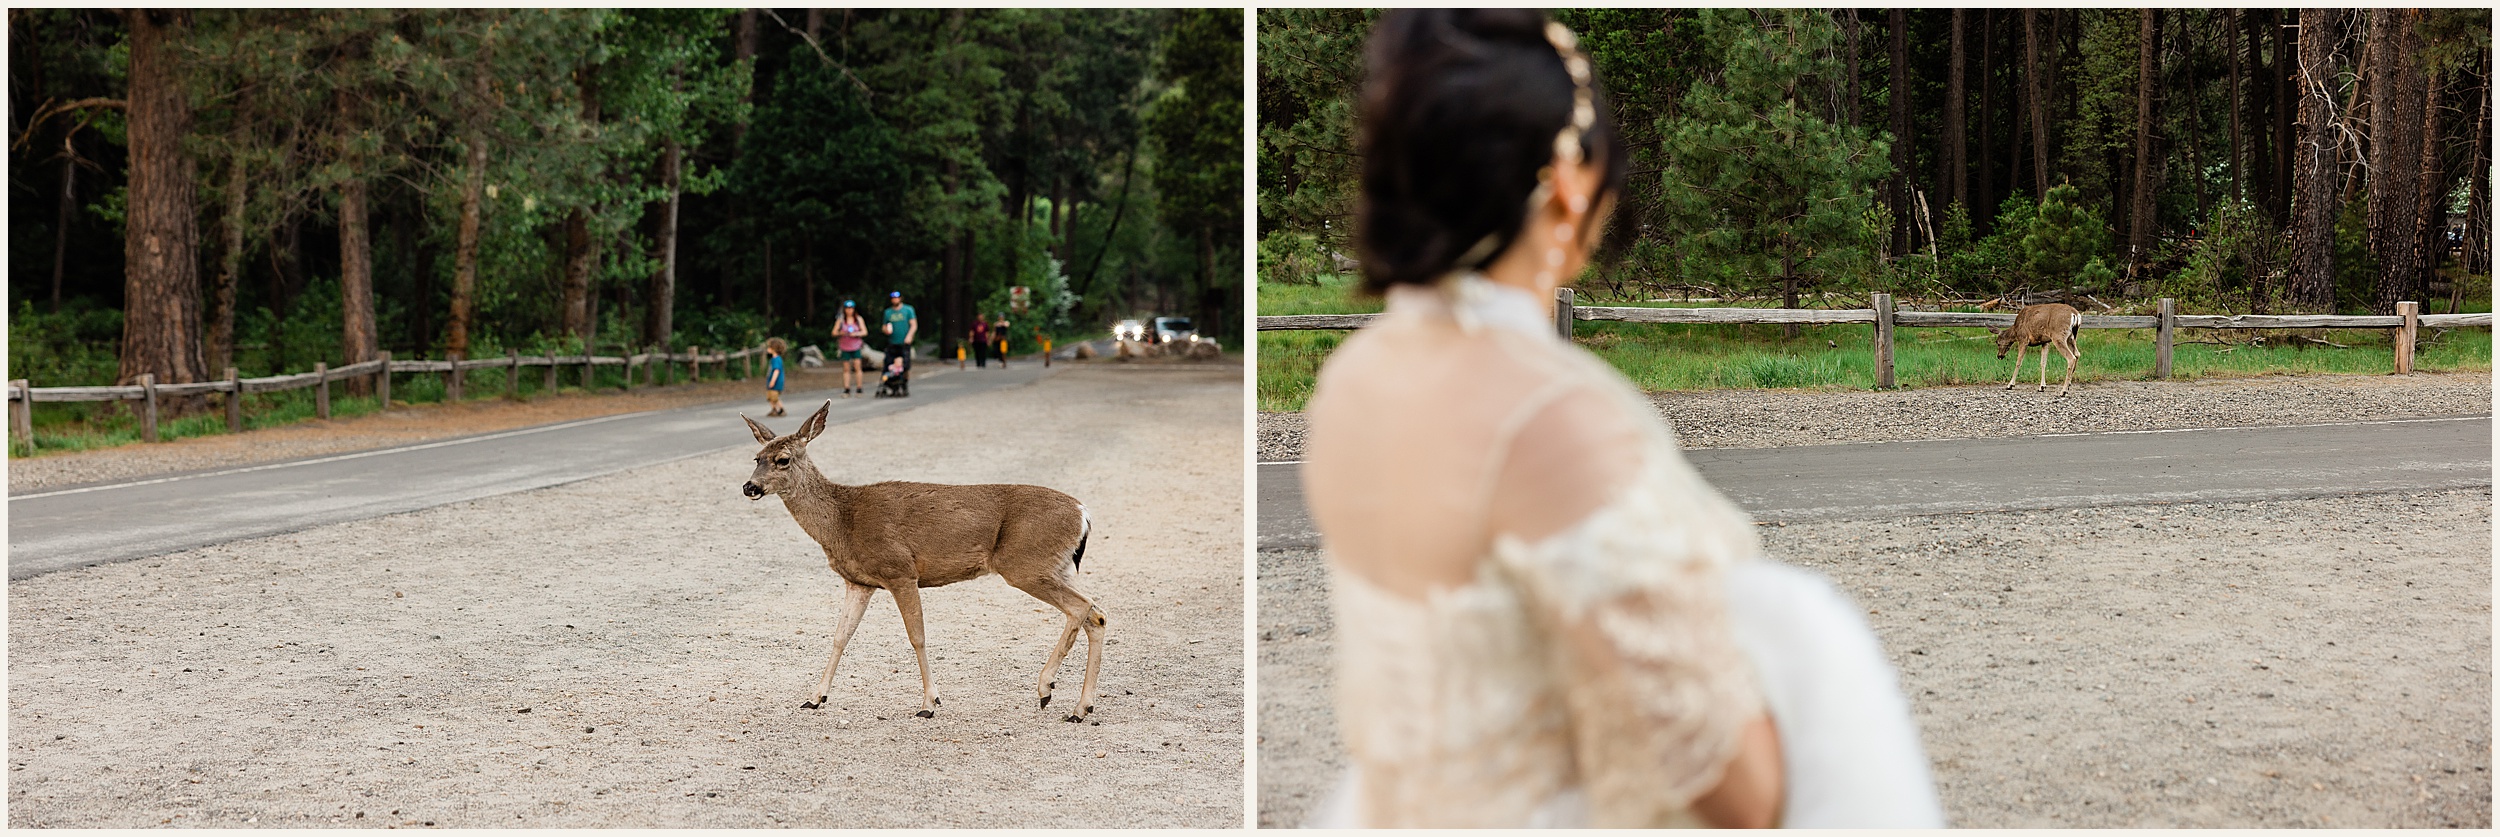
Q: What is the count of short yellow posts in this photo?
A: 3